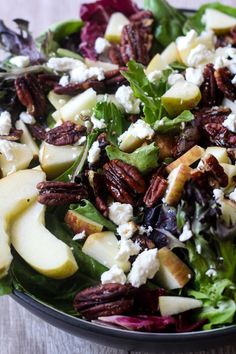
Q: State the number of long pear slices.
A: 2